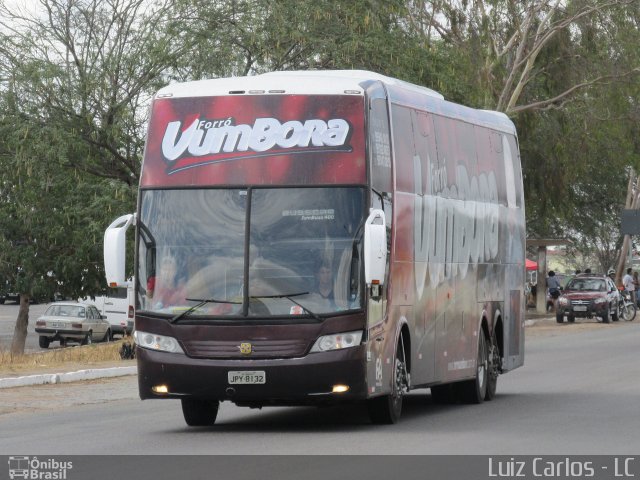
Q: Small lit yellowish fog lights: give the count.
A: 2